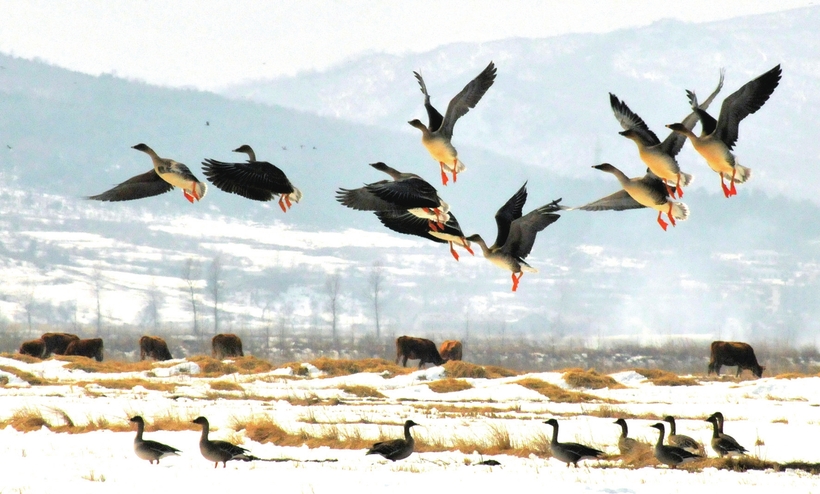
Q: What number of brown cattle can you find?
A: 8